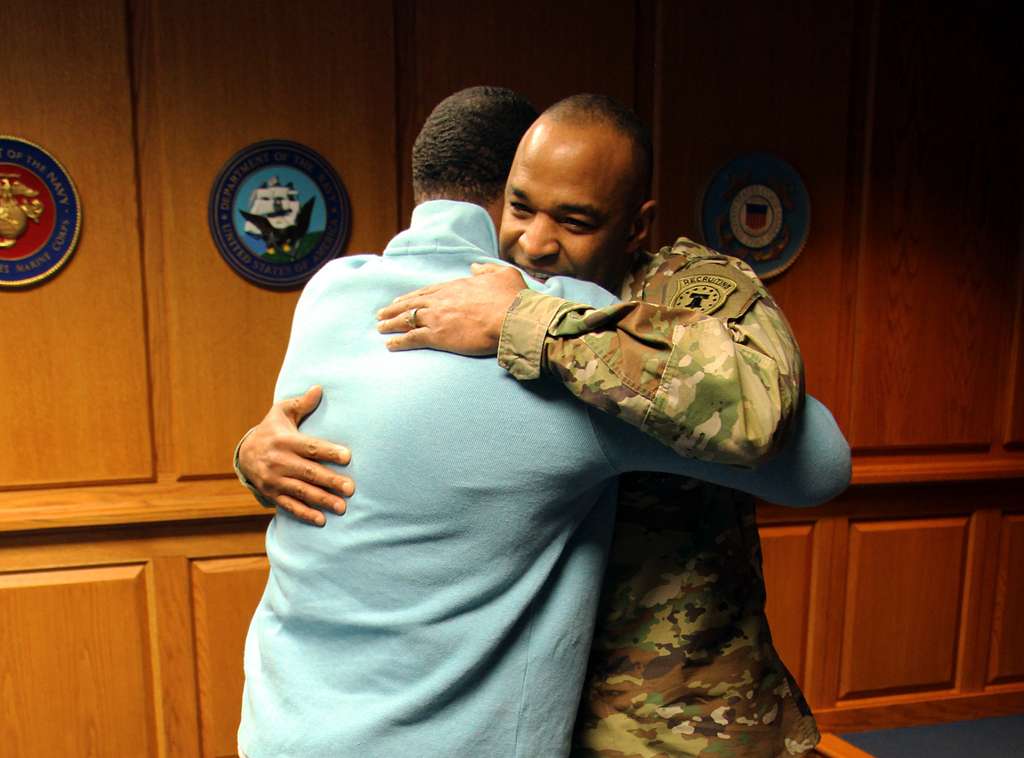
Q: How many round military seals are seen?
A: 3